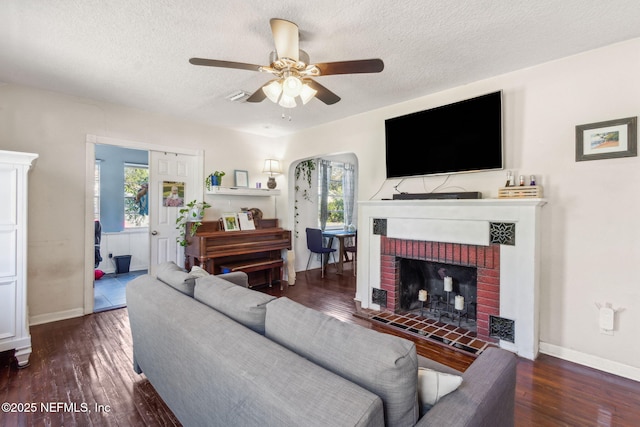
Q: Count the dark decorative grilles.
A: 4